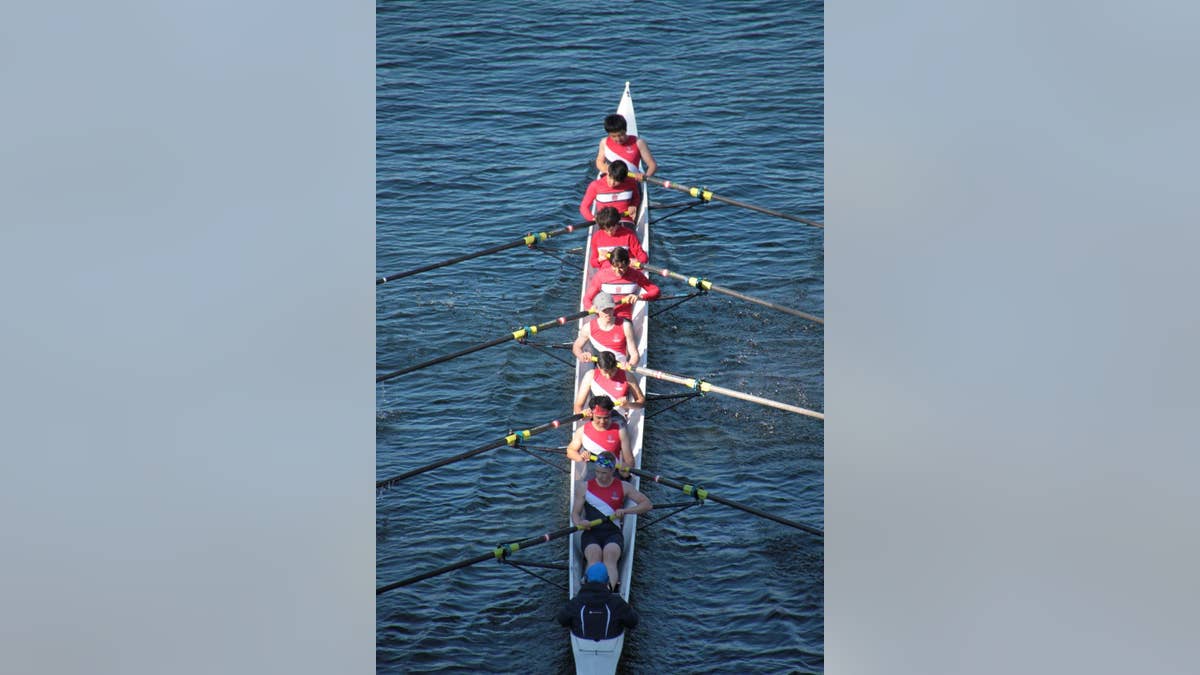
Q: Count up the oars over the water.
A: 8